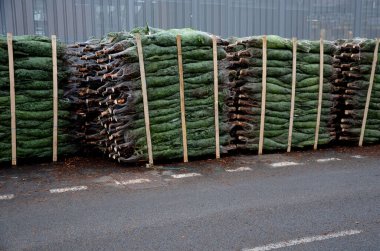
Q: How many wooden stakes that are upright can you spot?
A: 9